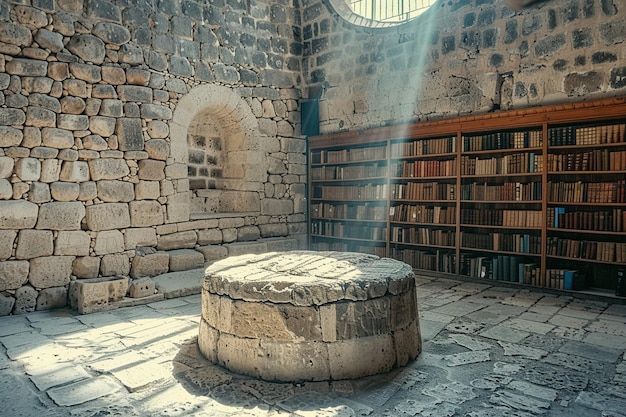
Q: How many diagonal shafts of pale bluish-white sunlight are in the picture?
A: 1